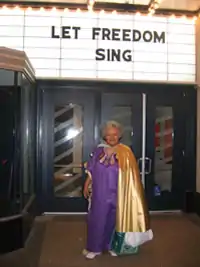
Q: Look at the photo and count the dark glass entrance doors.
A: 3